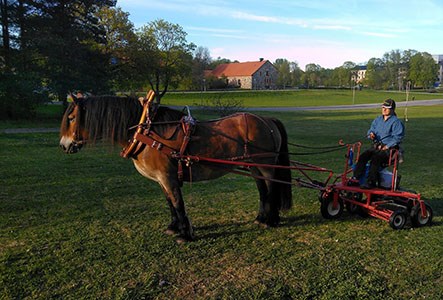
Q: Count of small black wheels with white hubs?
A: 3